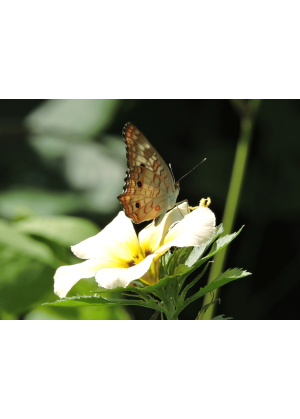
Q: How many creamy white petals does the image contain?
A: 5